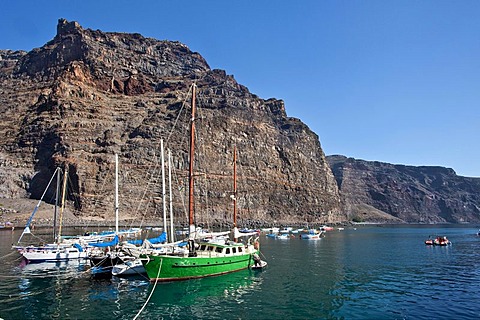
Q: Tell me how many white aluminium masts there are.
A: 3